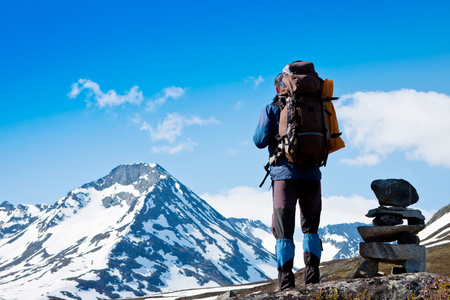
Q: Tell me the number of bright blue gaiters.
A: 2